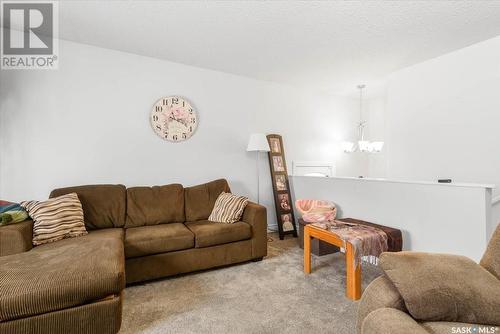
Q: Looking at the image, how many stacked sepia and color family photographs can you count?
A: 5